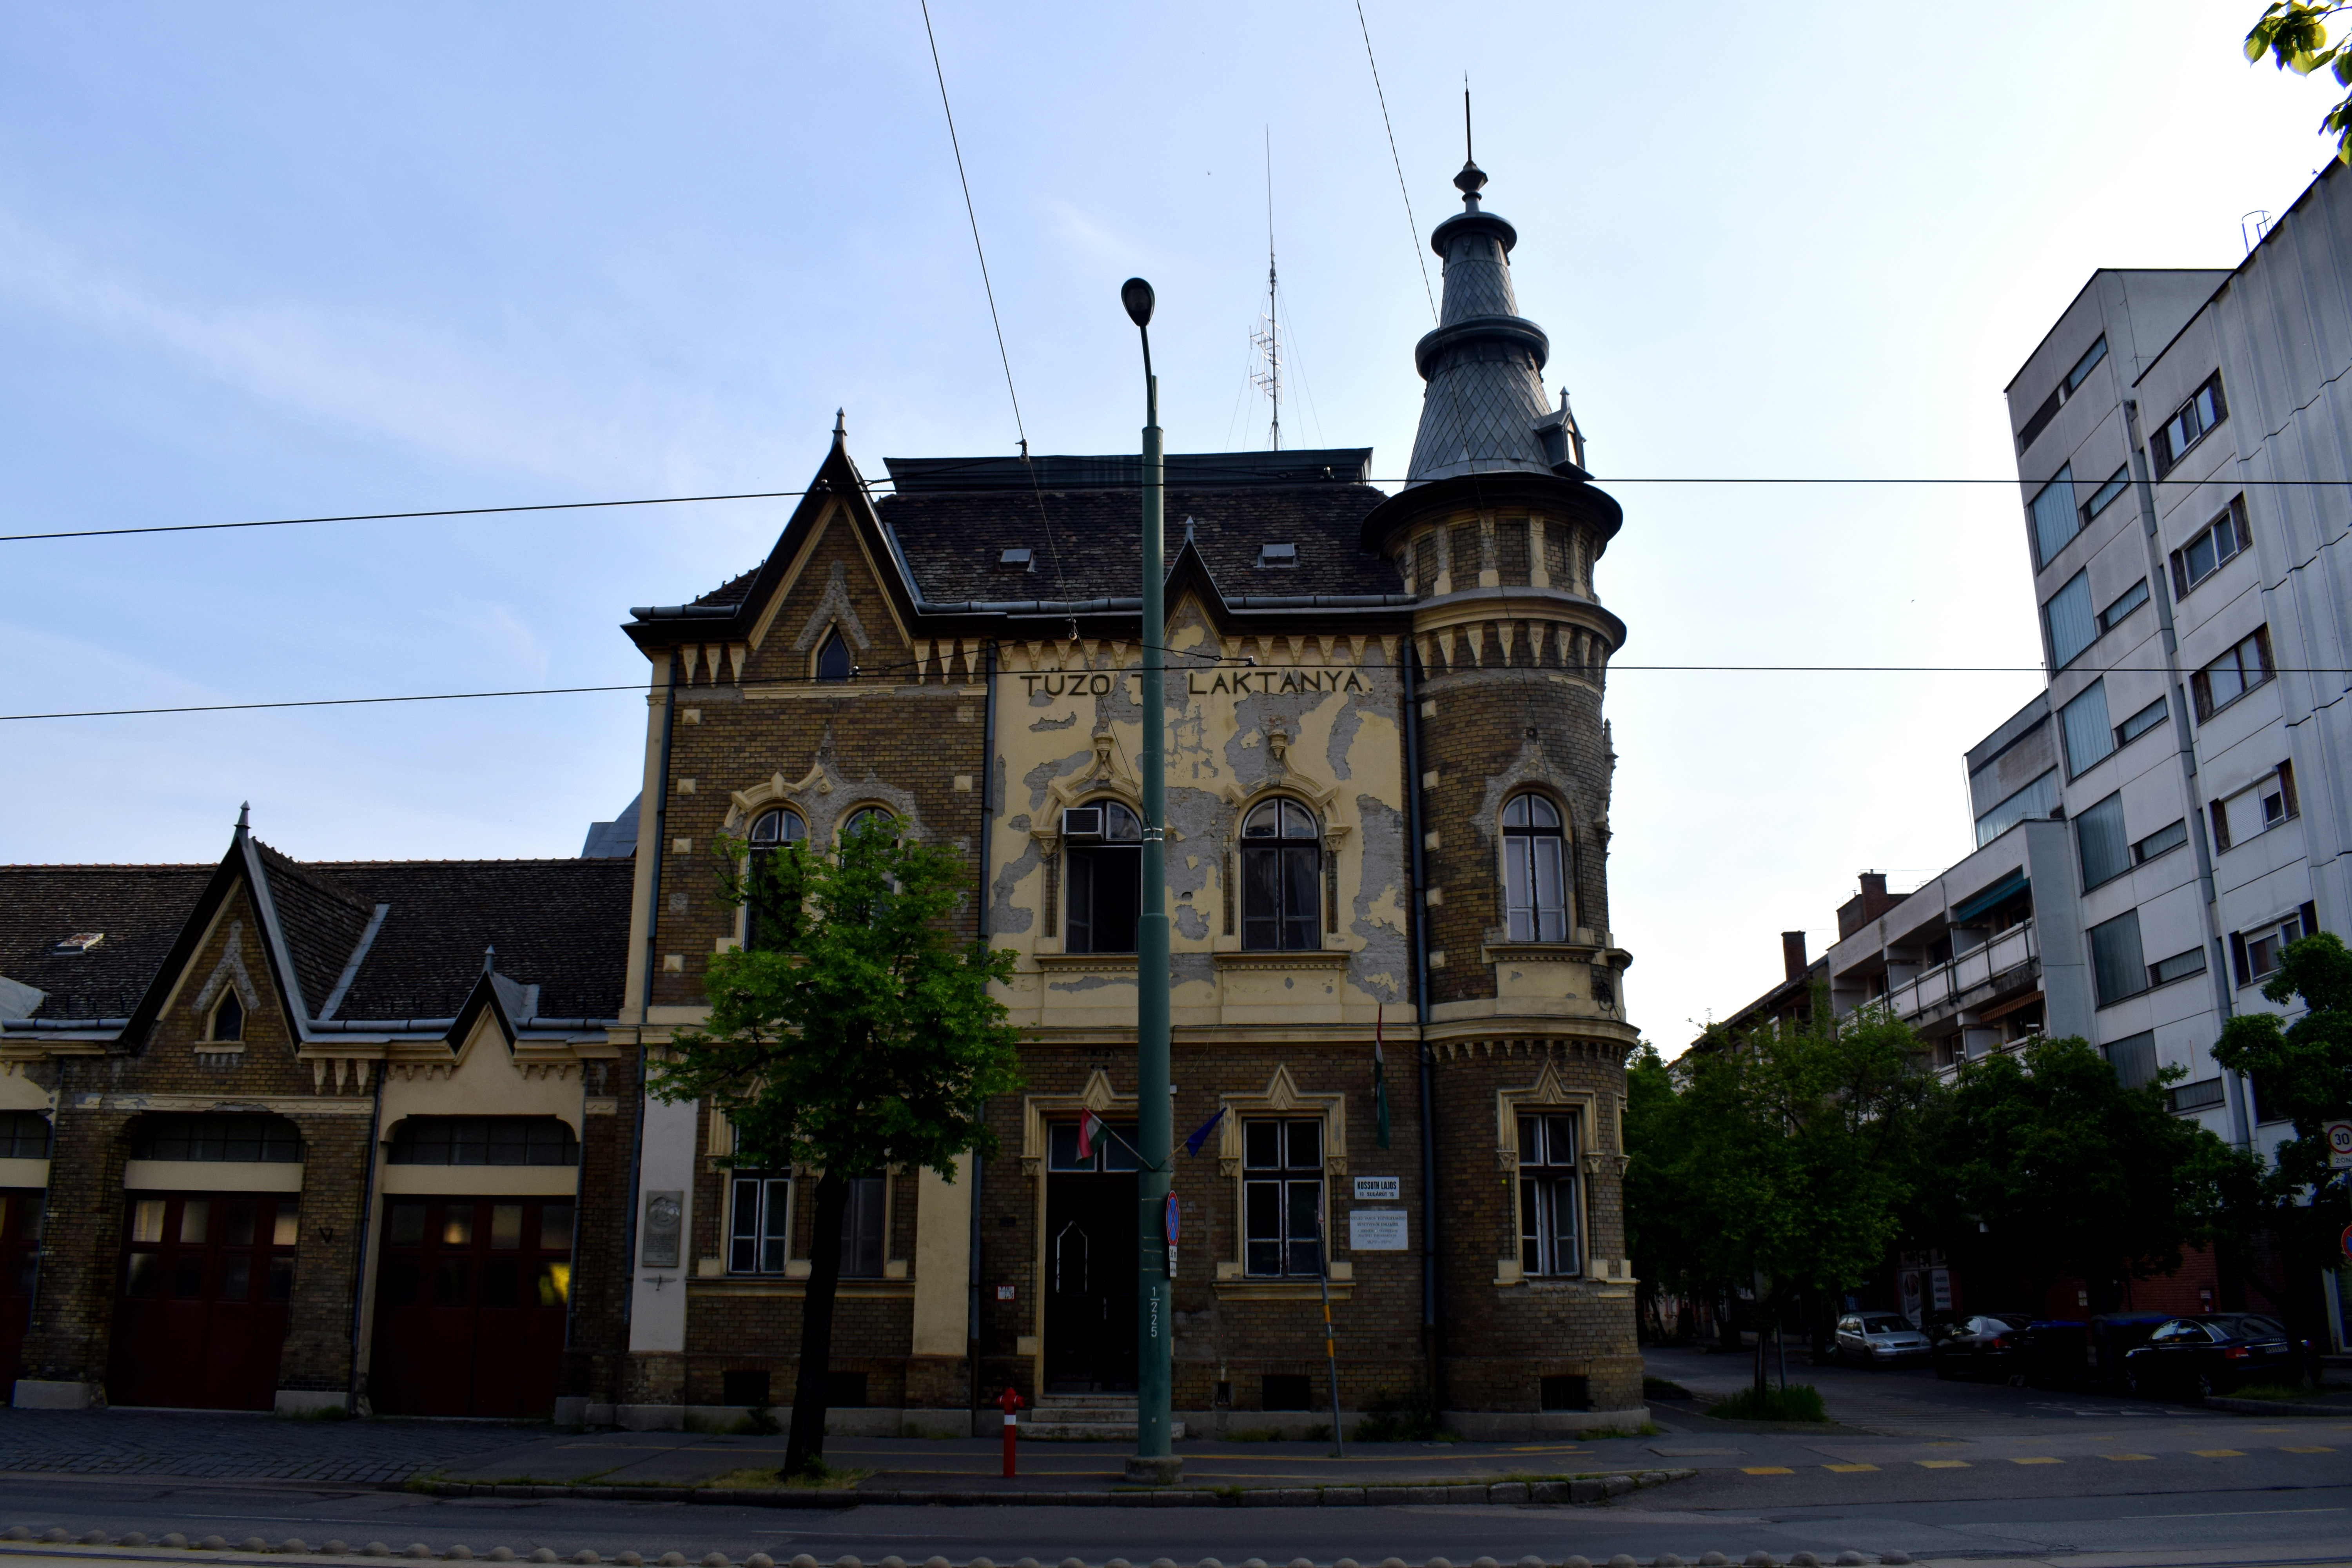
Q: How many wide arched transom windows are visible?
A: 3